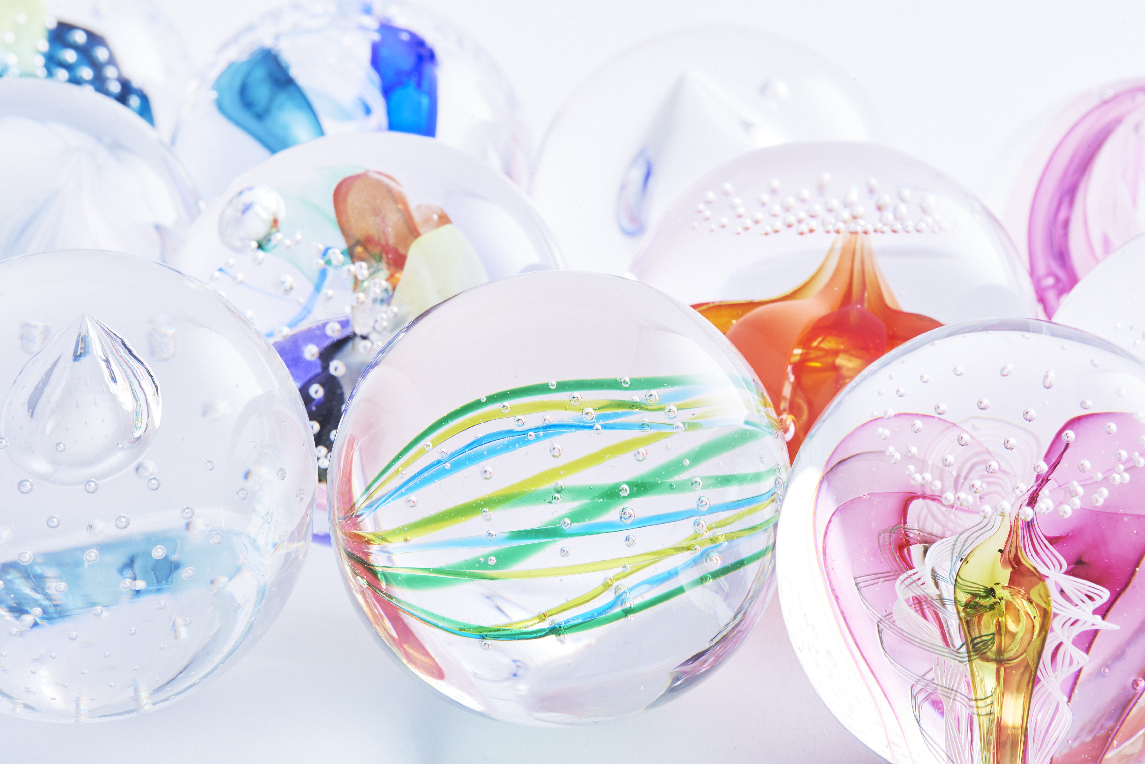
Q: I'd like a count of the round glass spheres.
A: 11